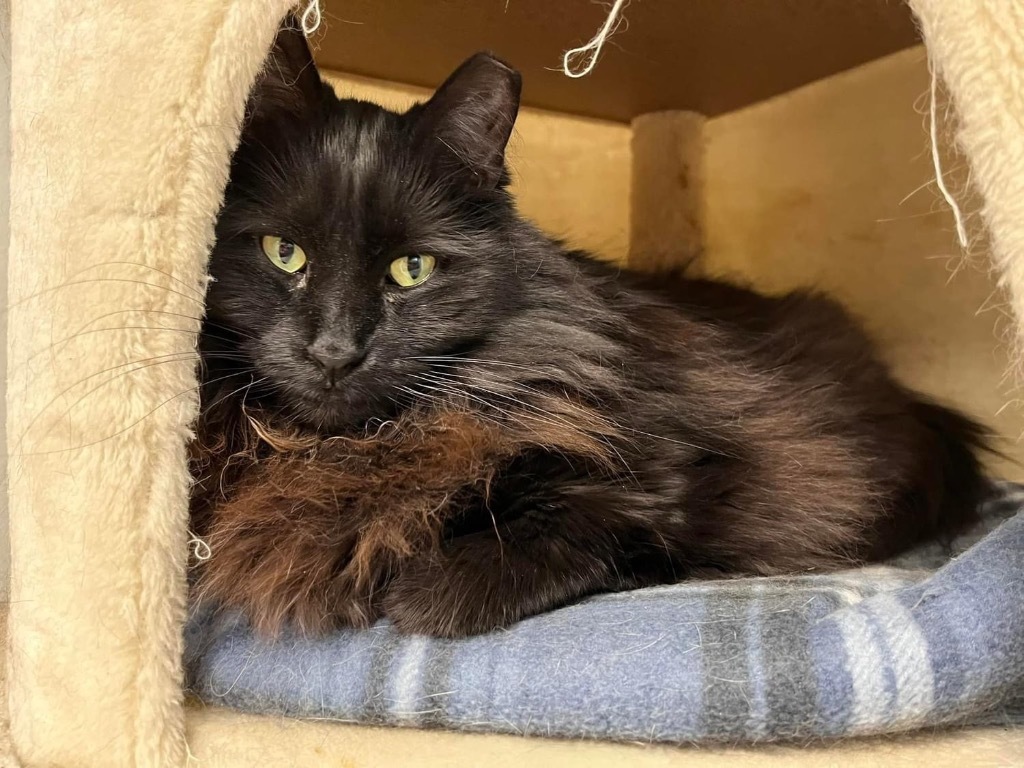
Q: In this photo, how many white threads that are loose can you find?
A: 4